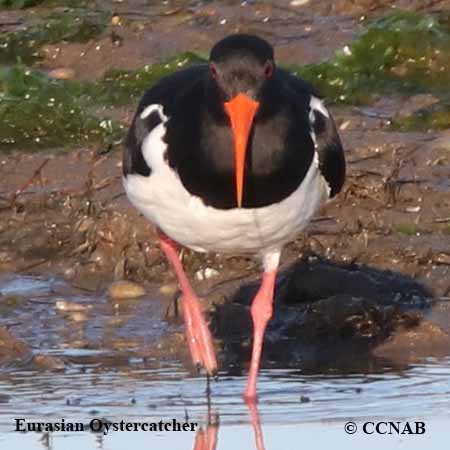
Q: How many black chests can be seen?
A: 1